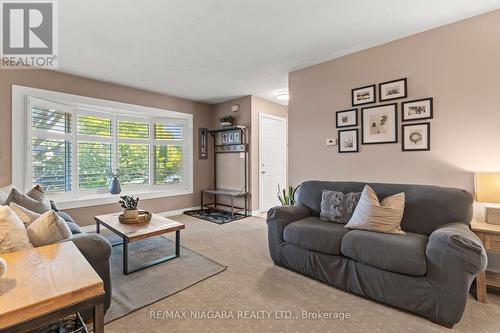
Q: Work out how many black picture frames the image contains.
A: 7